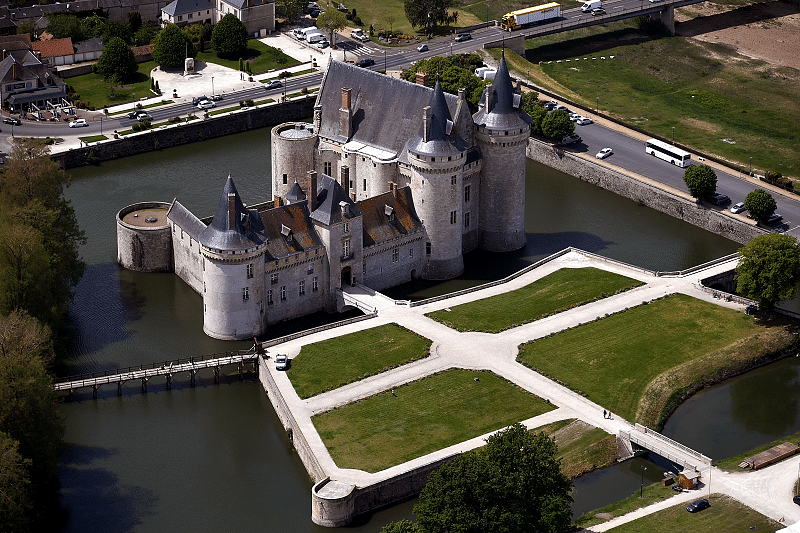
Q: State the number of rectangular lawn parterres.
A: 4